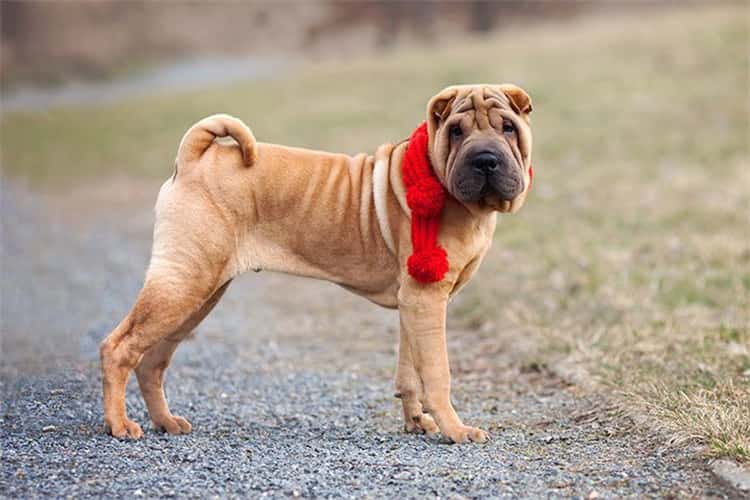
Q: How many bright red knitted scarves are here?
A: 1